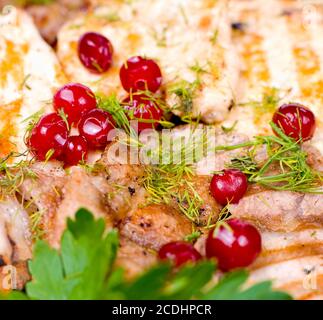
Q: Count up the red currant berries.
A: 11